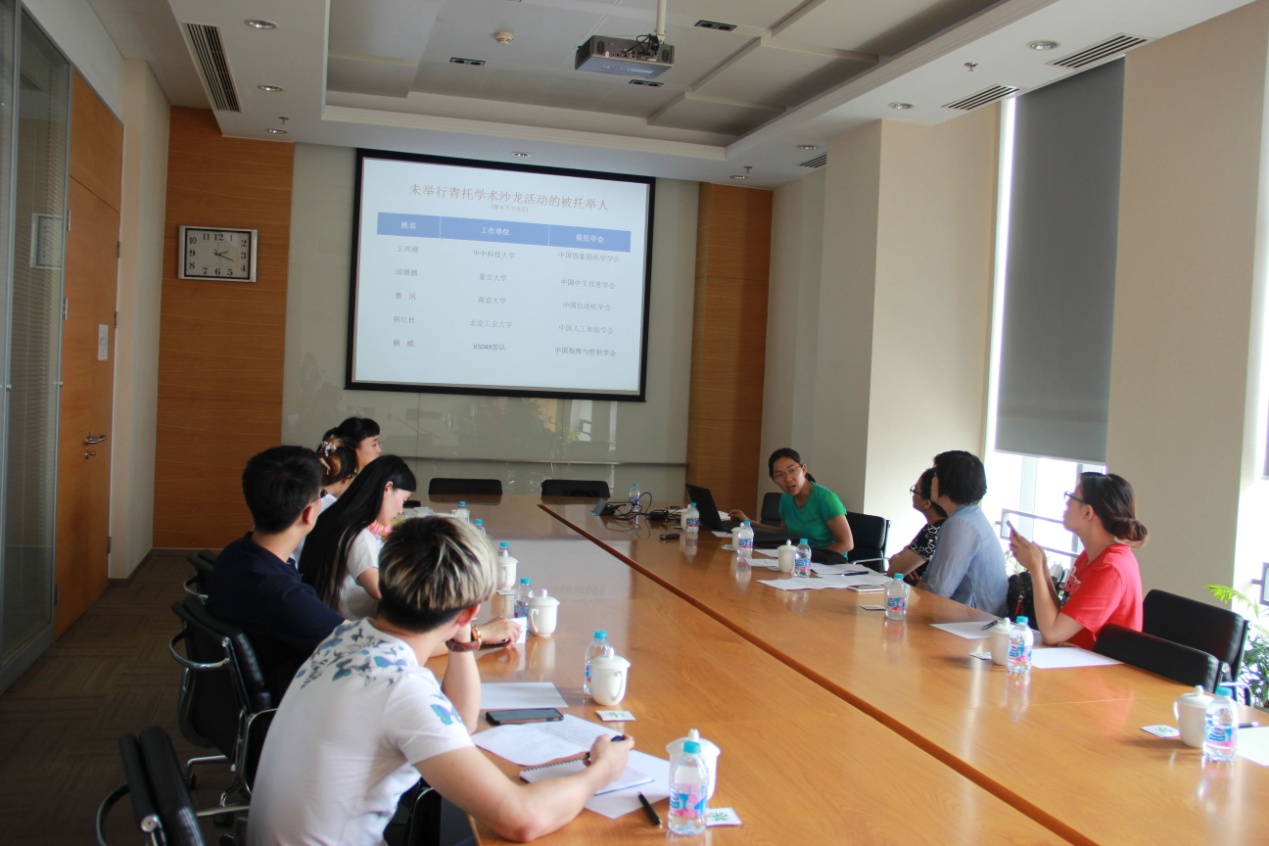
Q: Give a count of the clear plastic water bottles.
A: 13